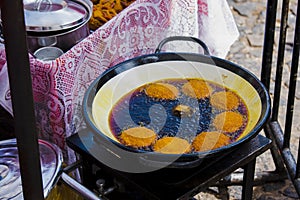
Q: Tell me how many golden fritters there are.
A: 7